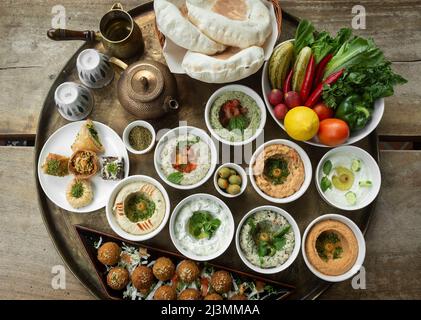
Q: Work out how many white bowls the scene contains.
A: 11